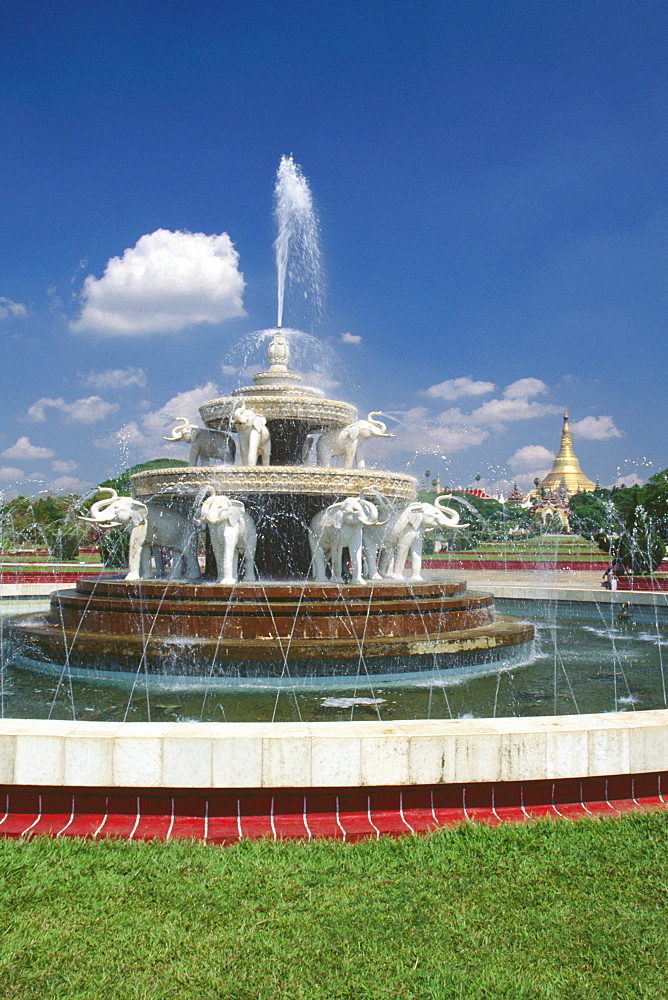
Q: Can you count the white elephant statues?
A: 7